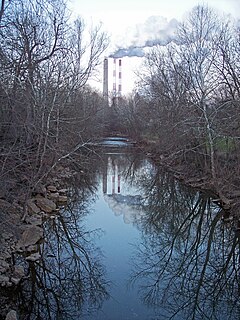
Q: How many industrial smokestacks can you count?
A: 3